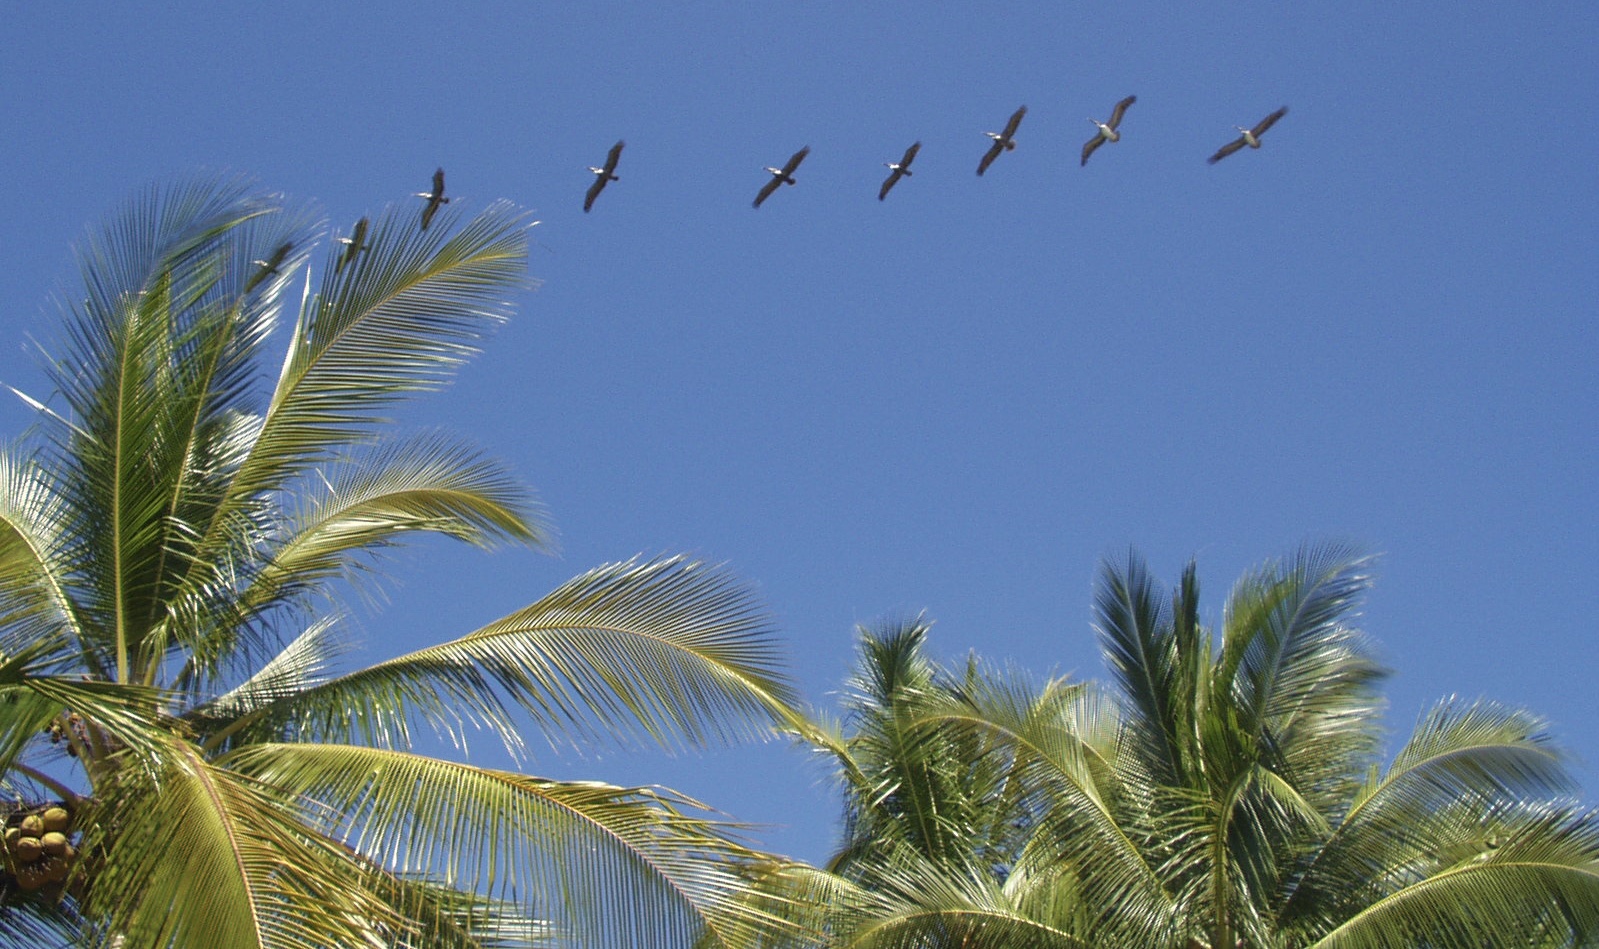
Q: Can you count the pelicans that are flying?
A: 9